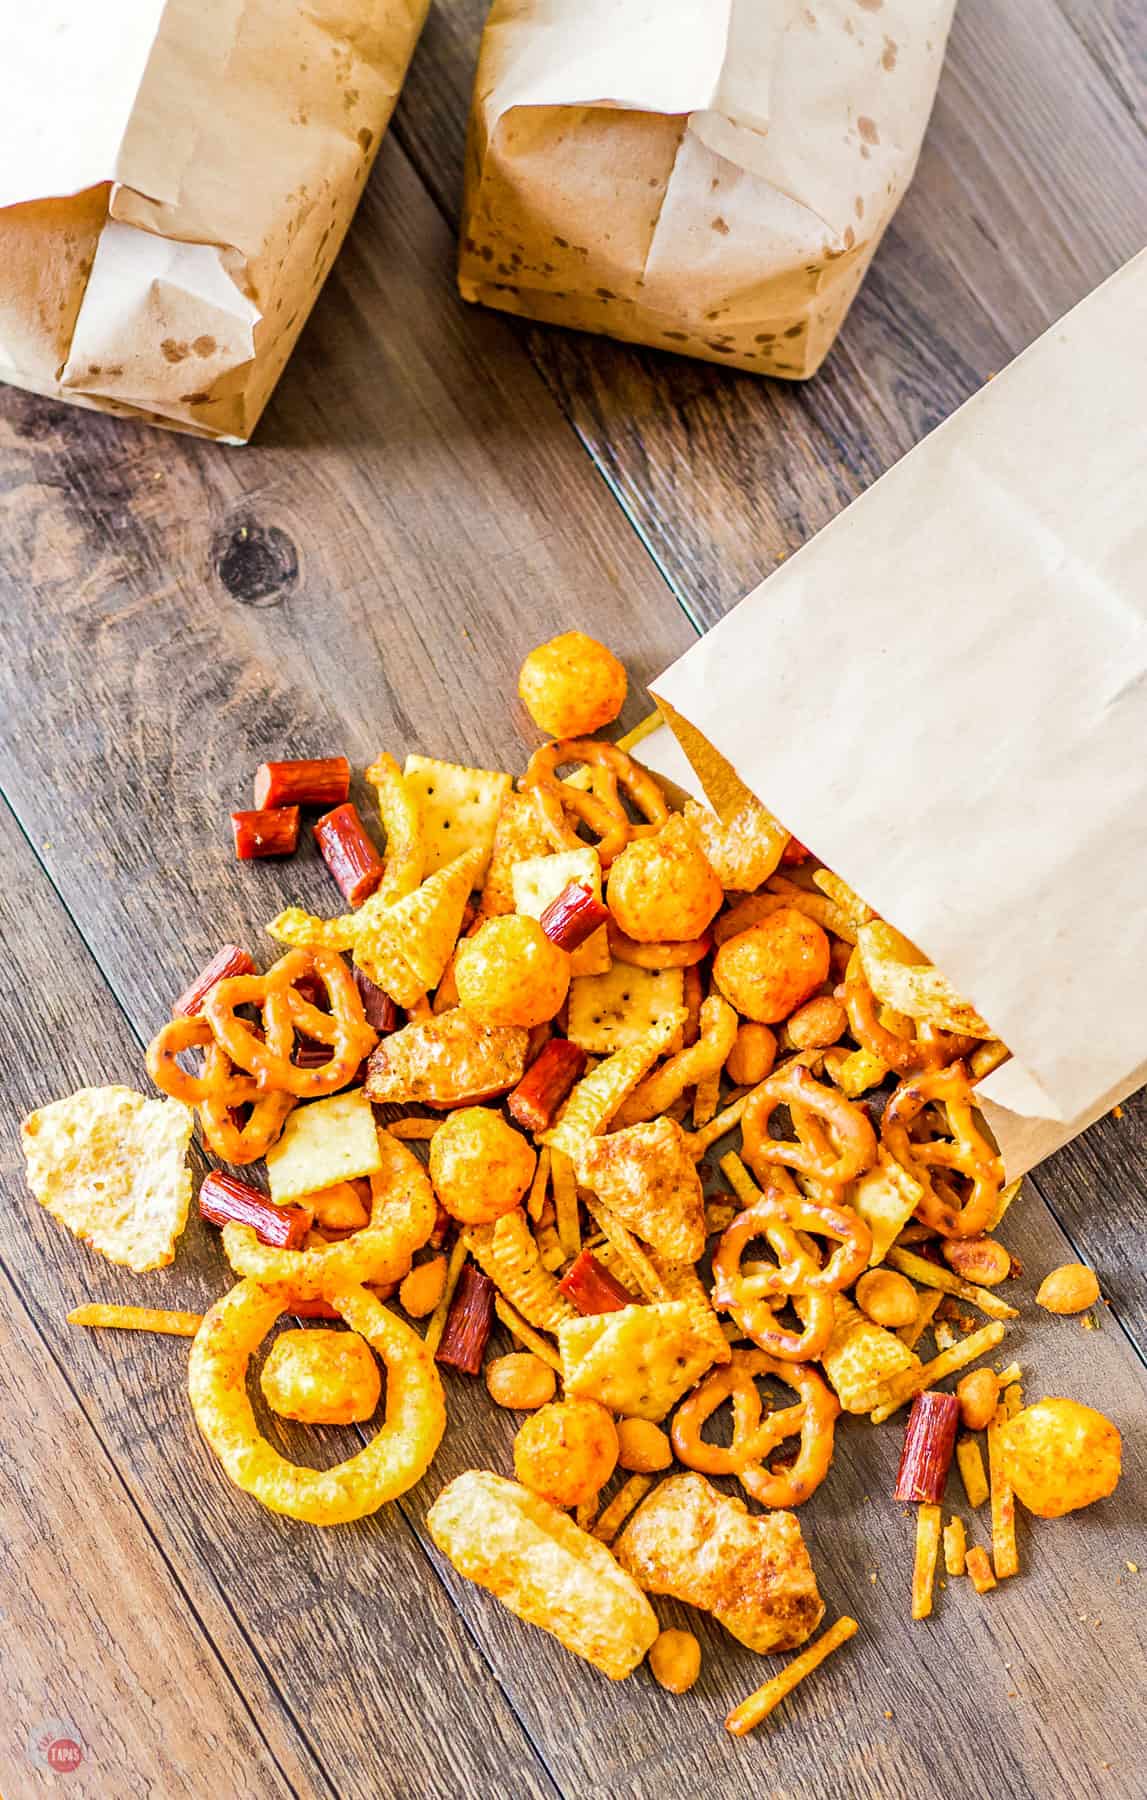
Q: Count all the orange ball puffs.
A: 8